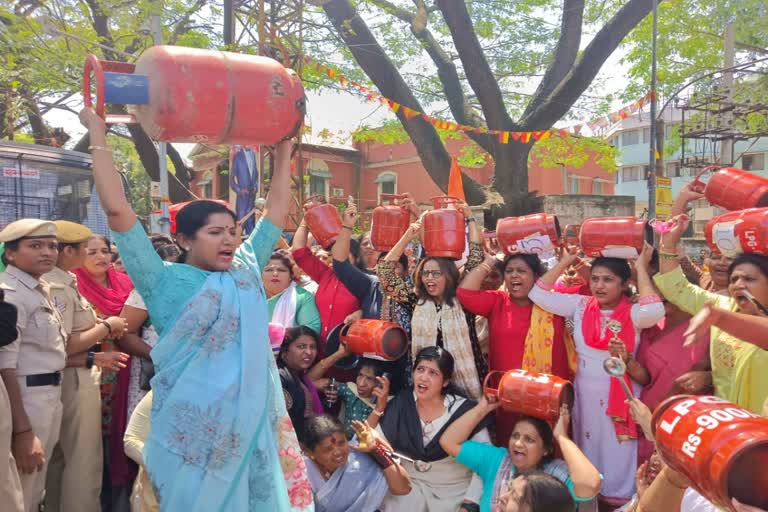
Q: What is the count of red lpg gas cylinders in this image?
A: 11